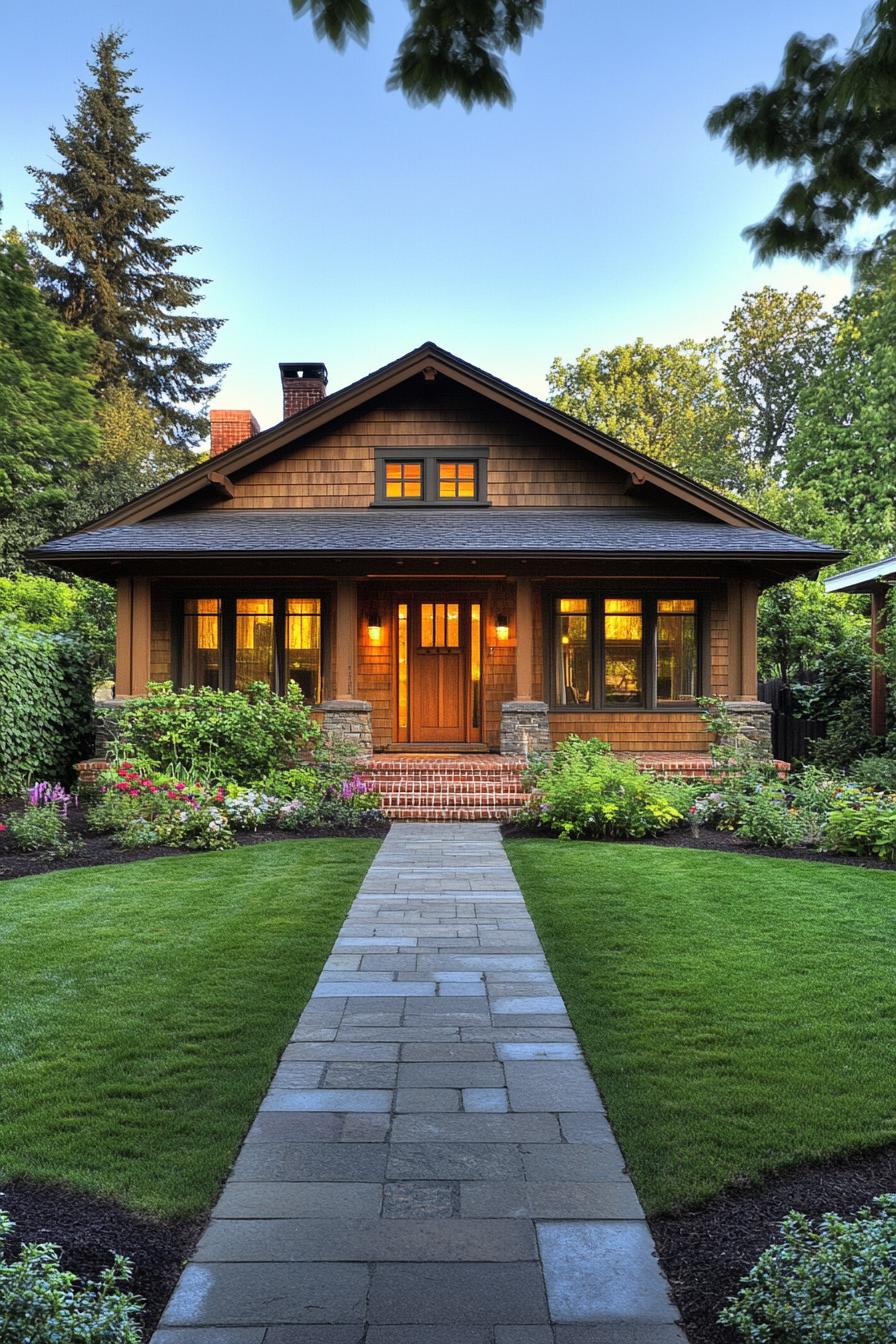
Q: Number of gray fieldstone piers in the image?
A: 4